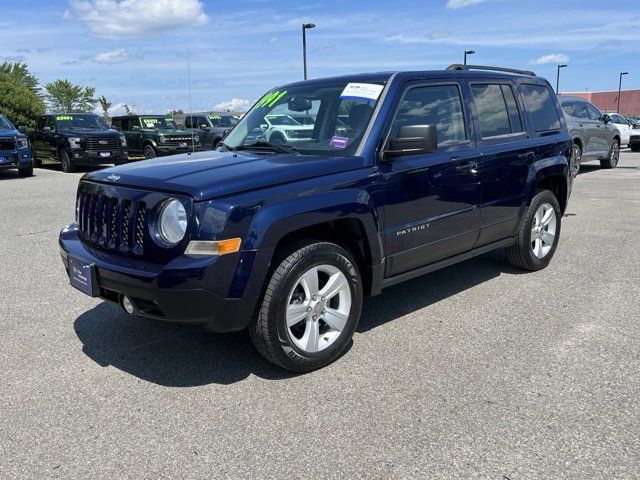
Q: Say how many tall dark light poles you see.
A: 4